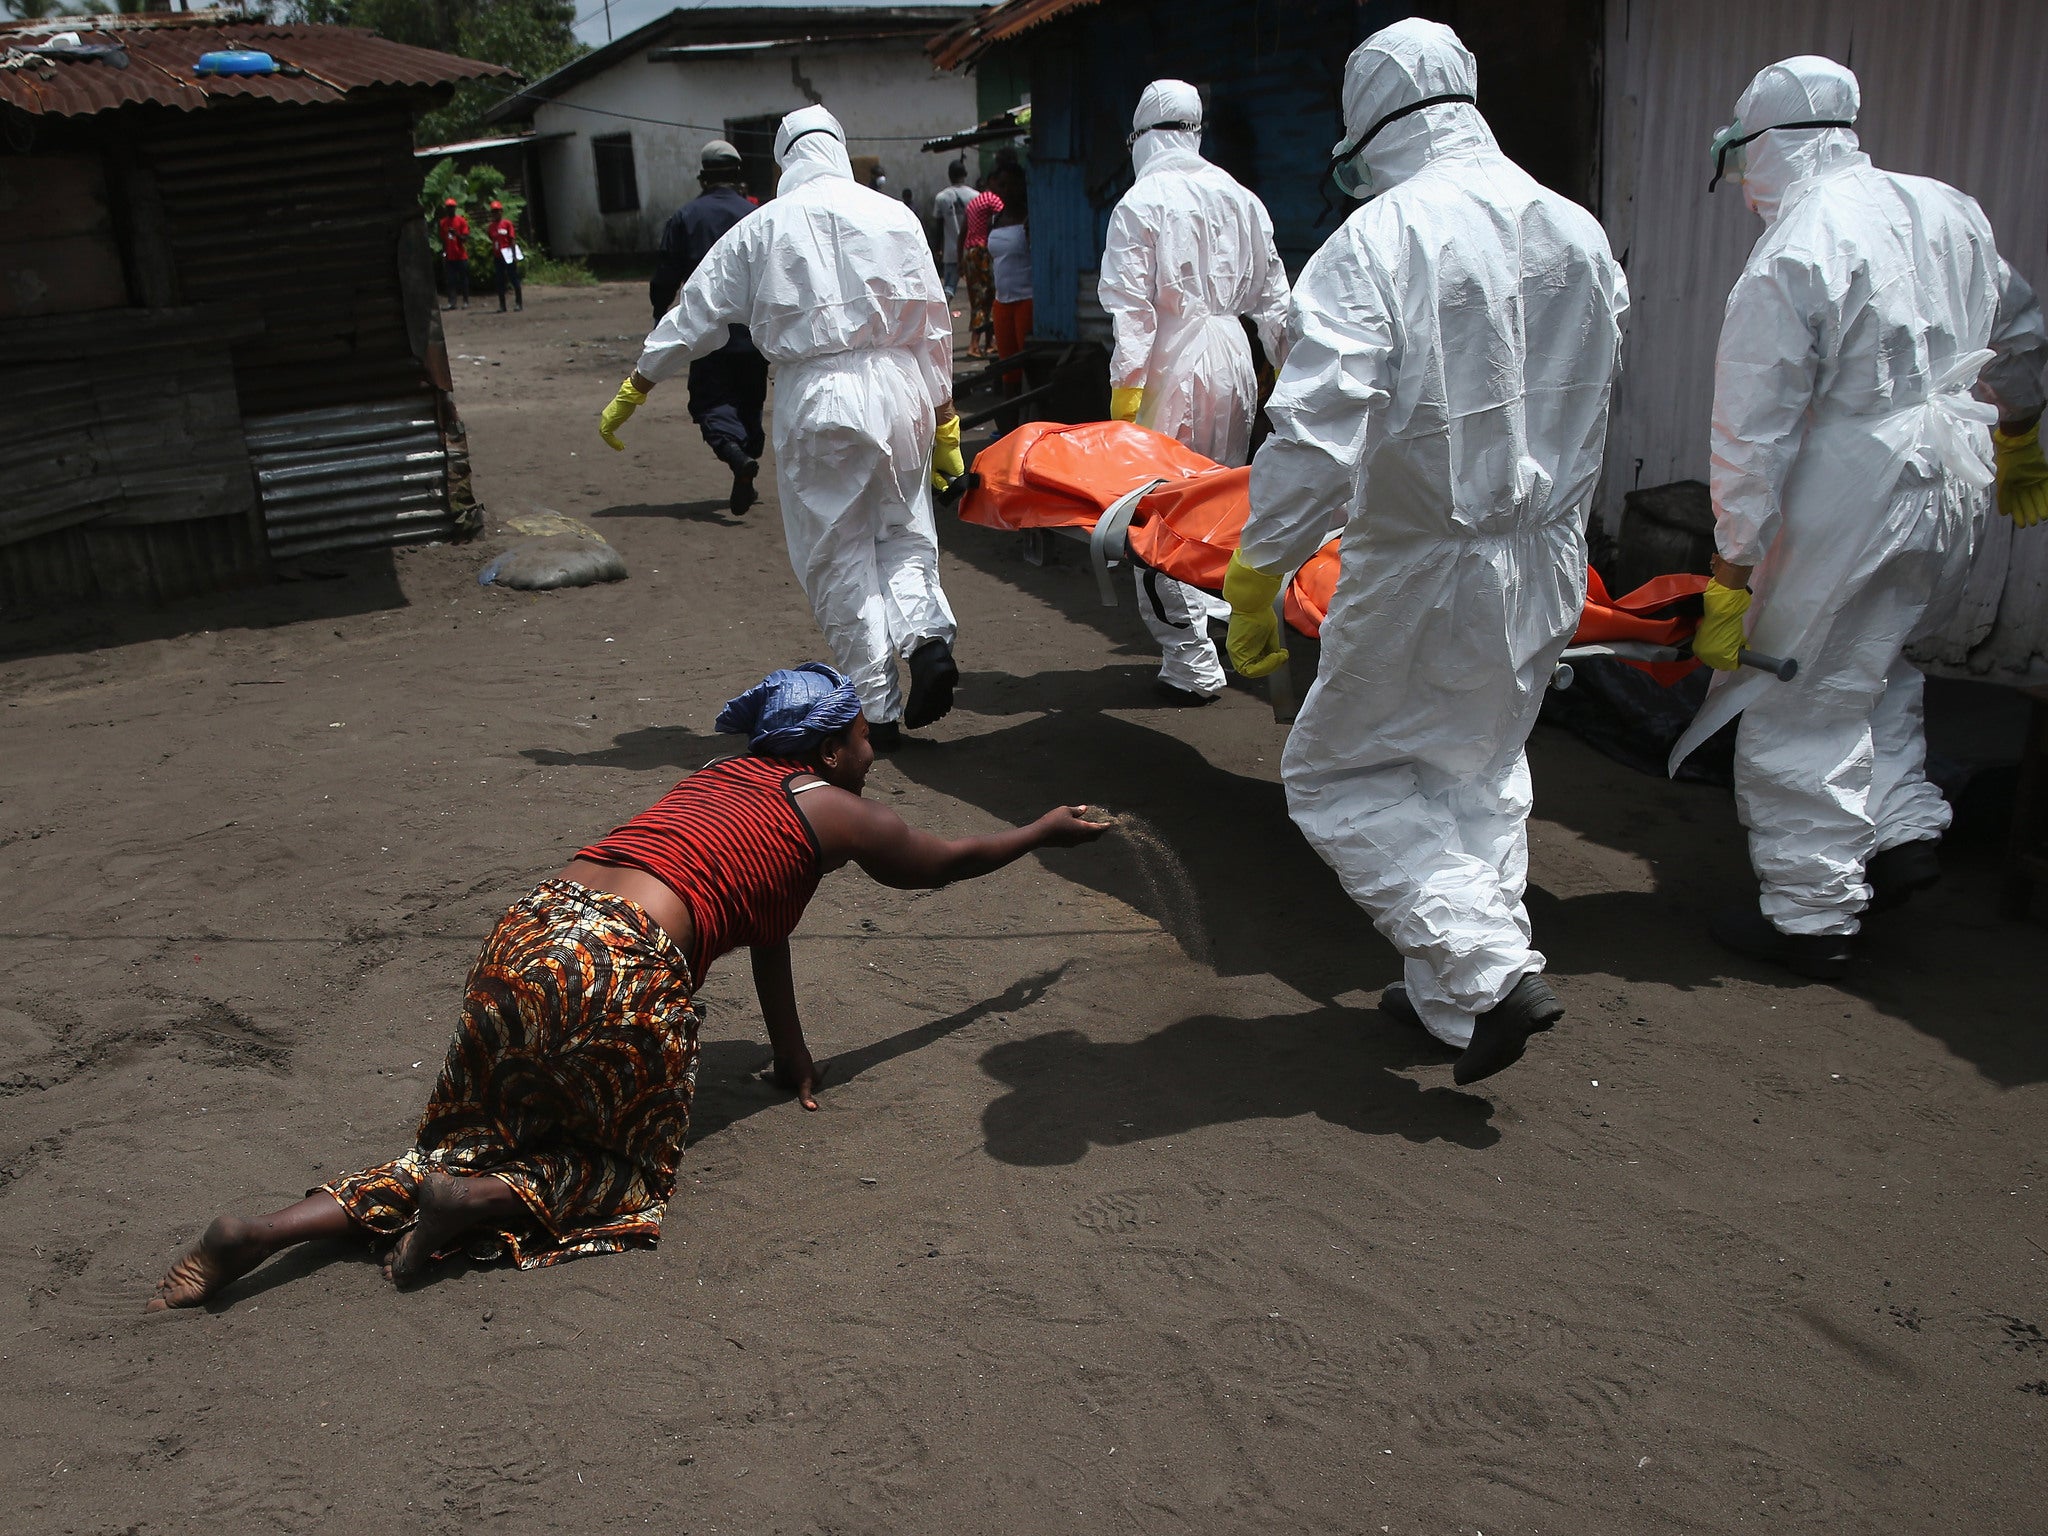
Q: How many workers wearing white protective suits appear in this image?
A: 4